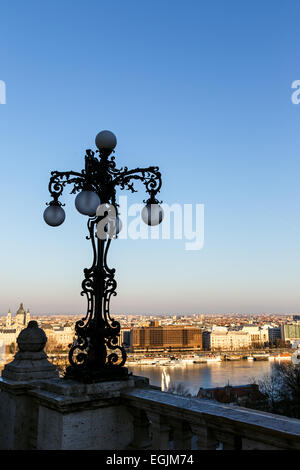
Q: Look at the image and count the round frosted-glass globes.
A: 5